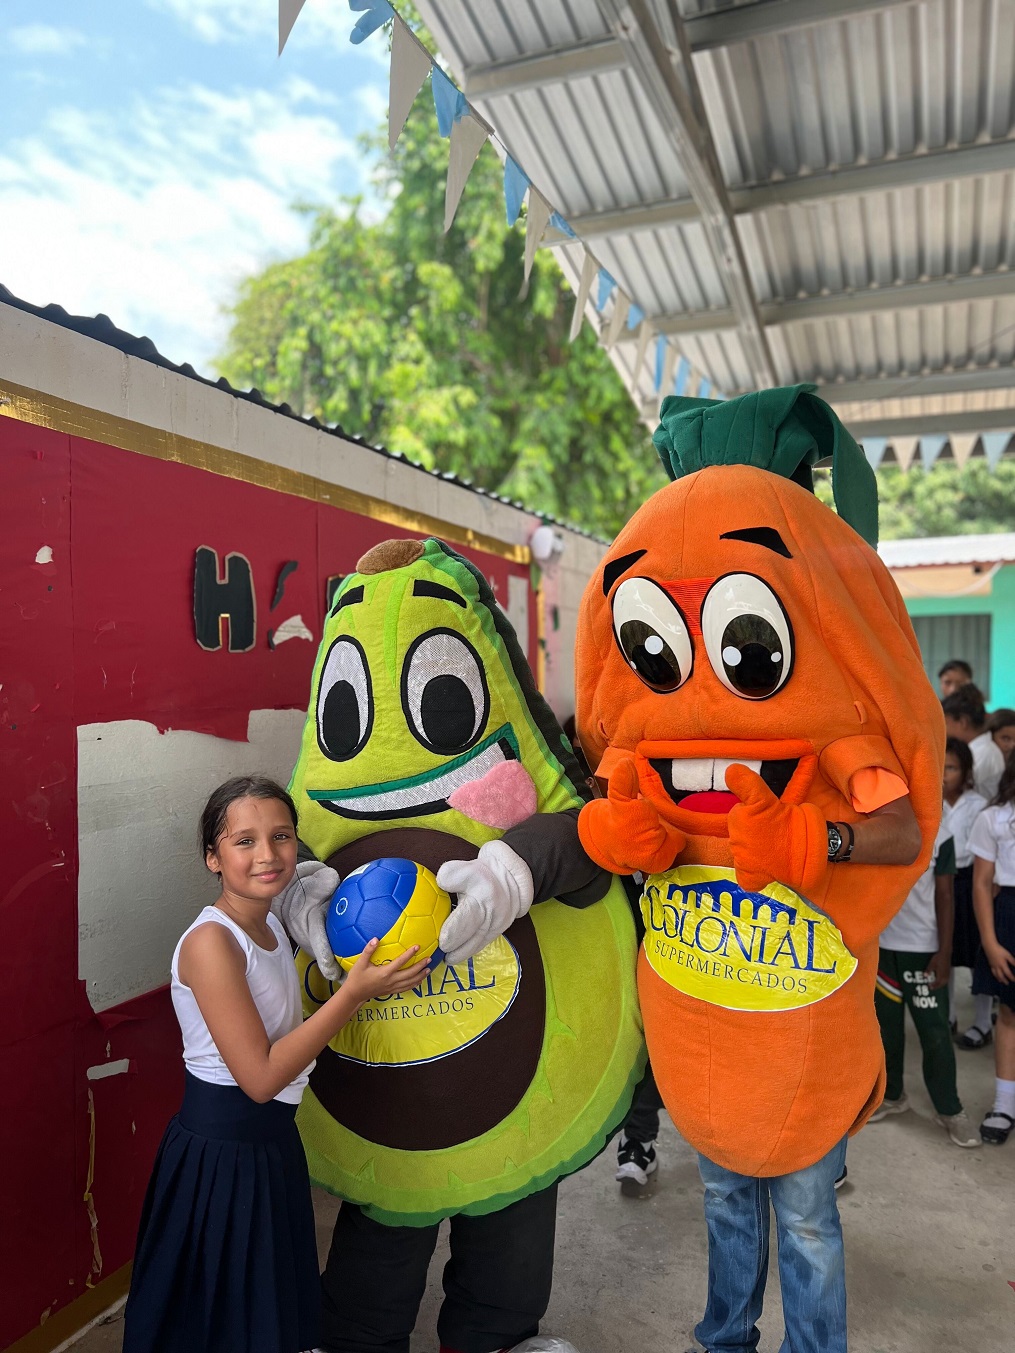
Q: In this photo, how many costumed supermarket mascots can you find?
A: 2